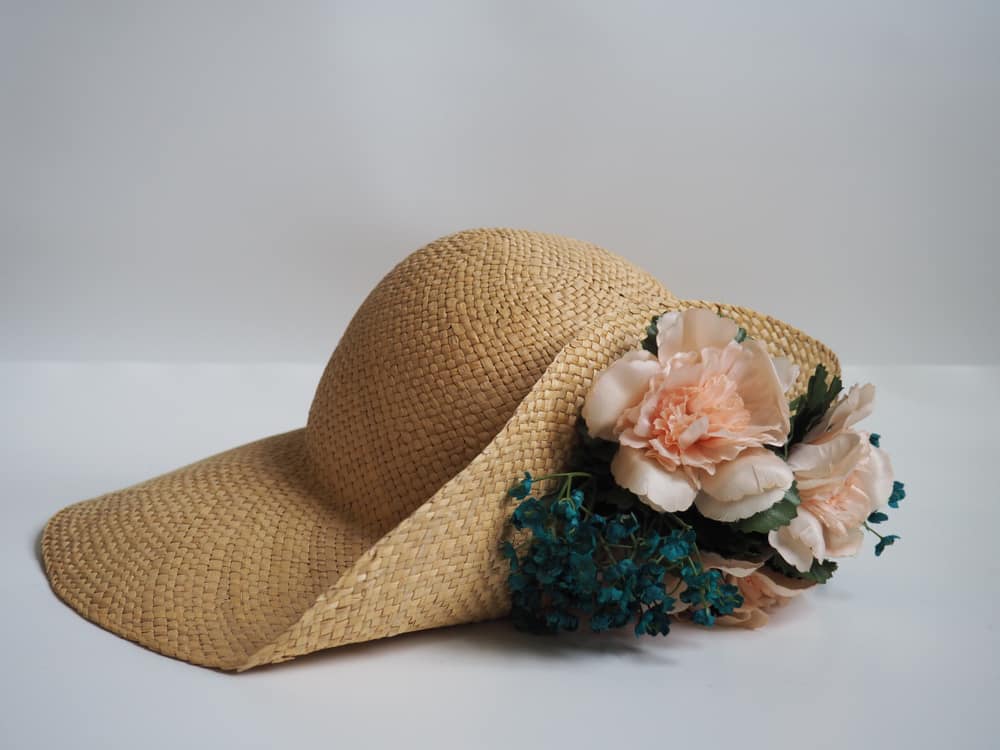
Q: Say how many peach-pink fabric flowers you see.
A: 3